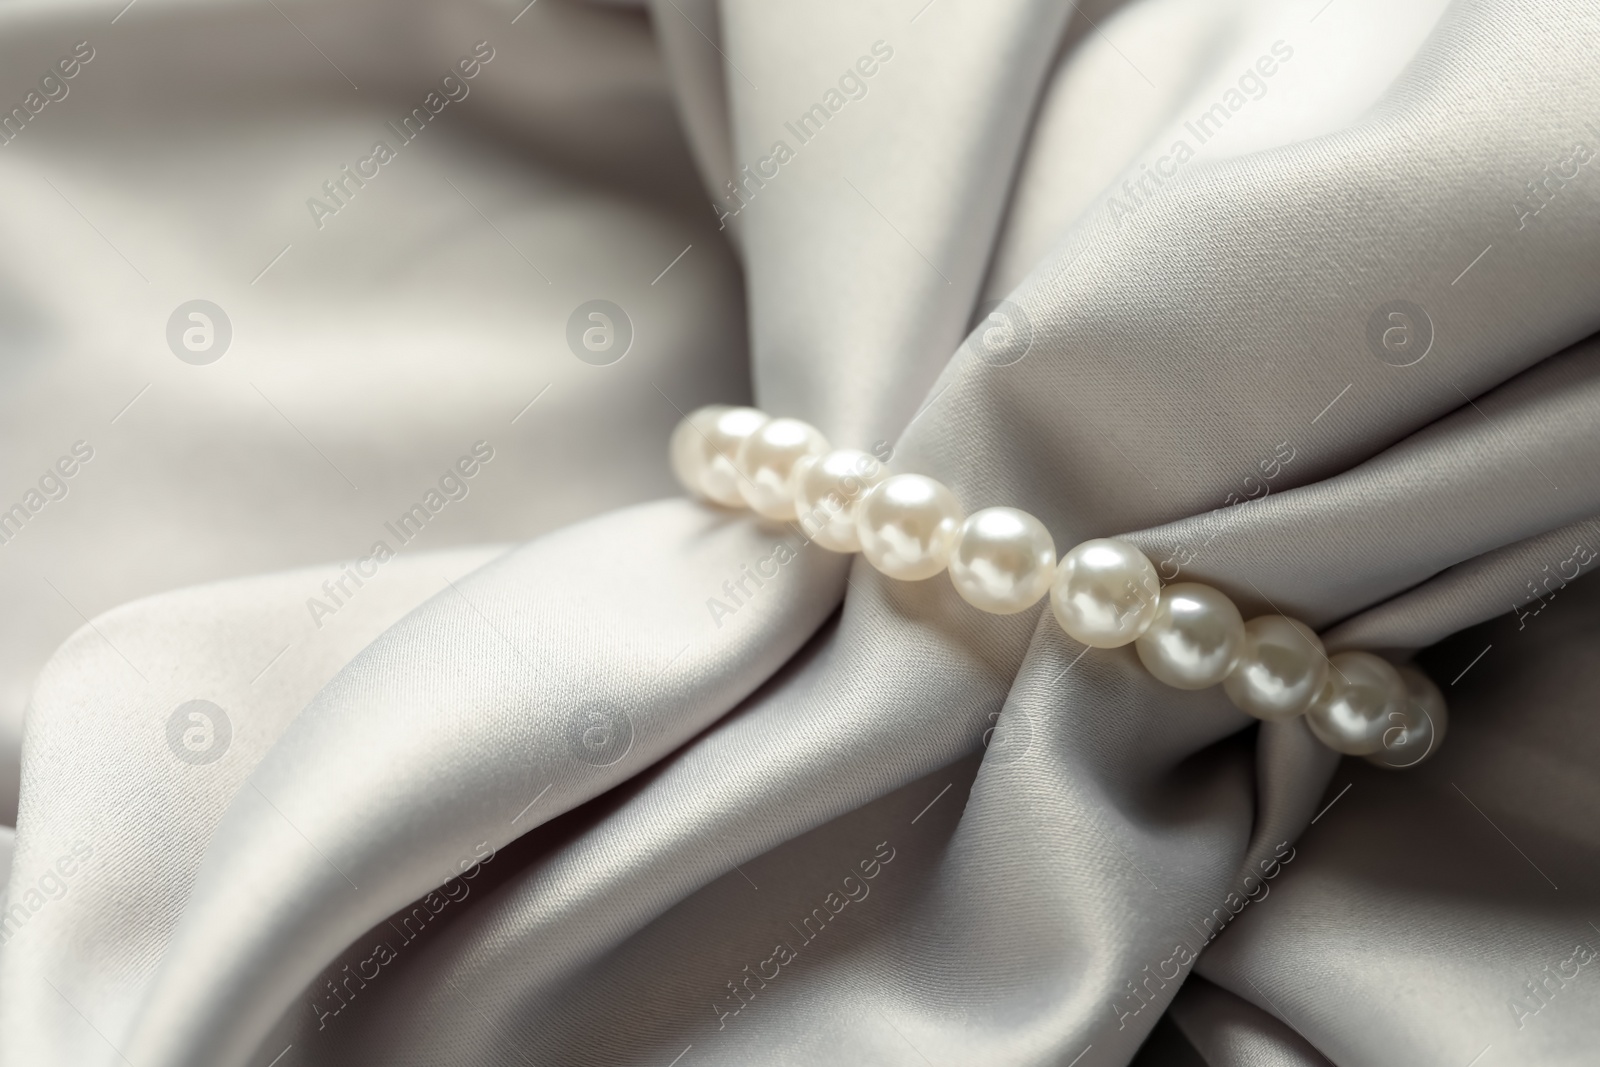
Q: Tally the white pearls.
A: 11